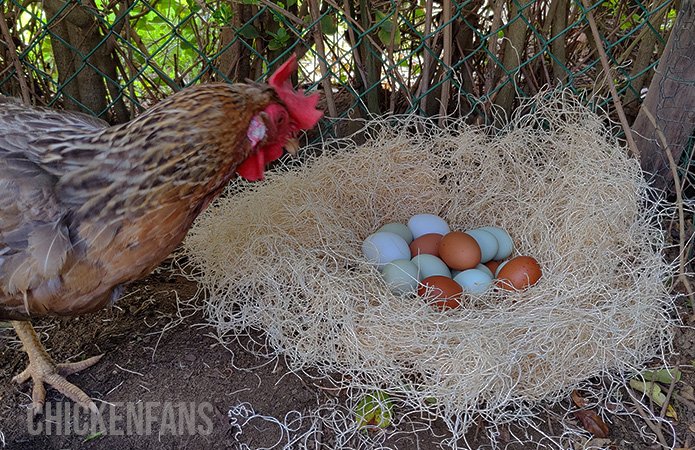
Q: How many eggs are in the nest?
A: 15